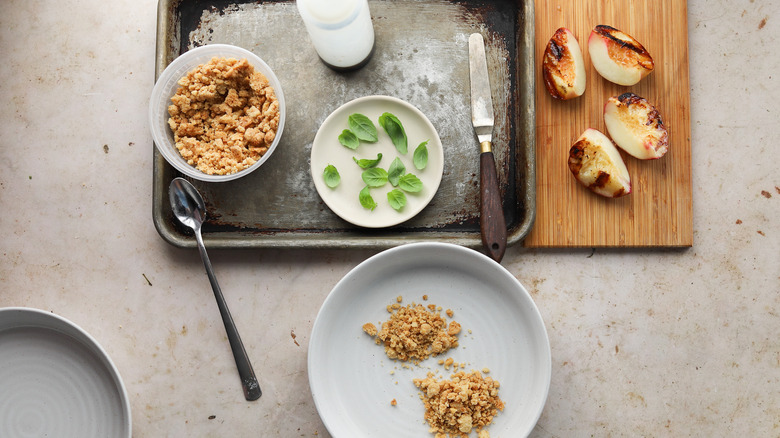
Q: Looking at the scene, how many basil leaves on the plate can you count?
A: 11